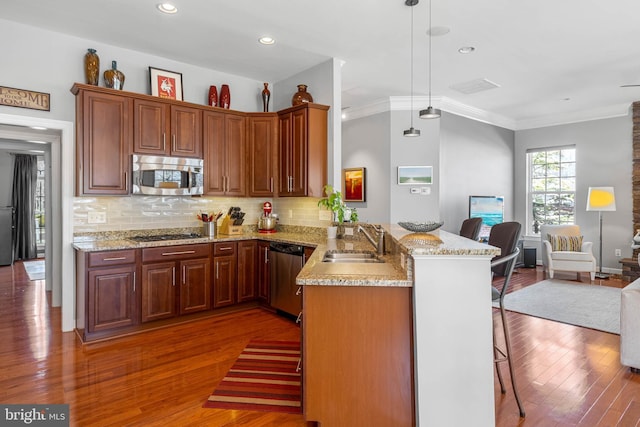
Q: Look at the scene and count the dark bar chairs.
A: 2